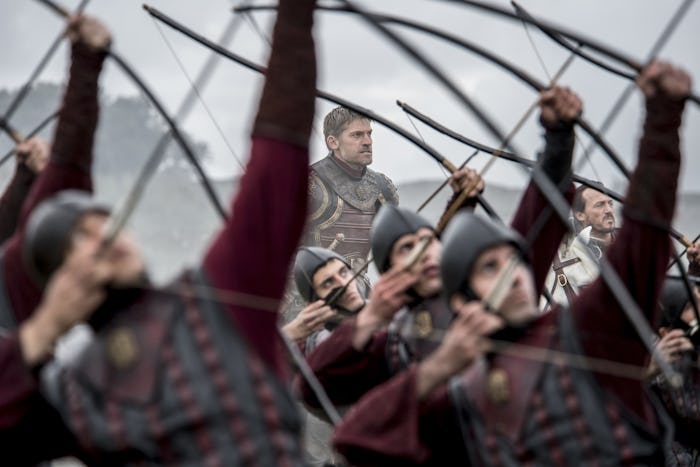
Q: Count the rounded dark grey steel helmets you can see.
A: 5